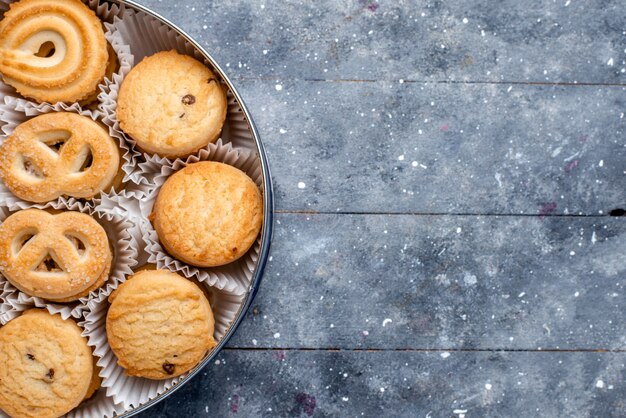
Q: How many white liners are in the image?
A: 7